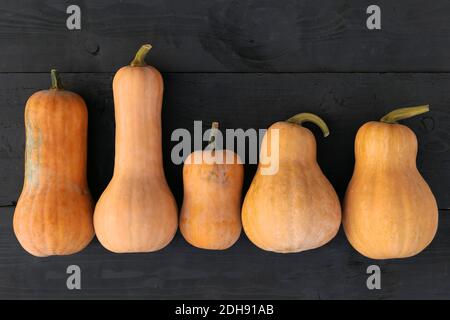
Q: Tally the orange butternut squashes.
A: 5